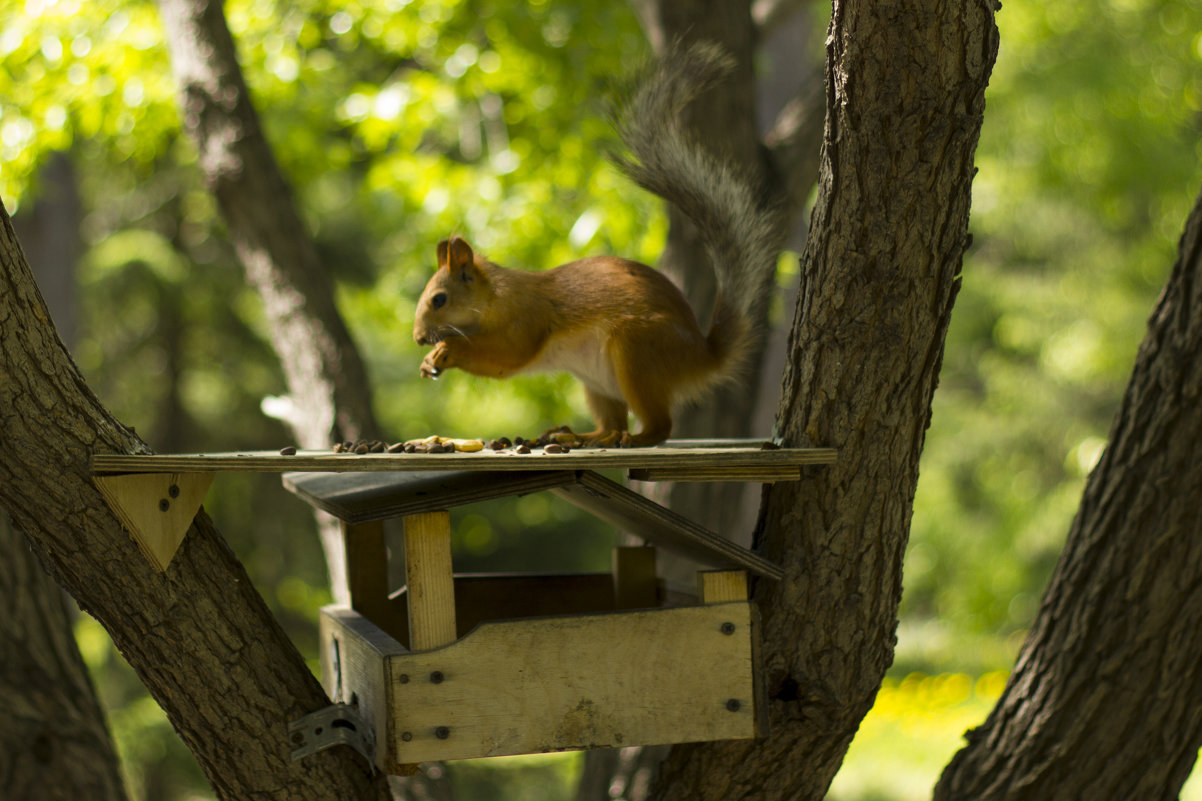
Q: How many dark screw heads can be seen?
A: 8